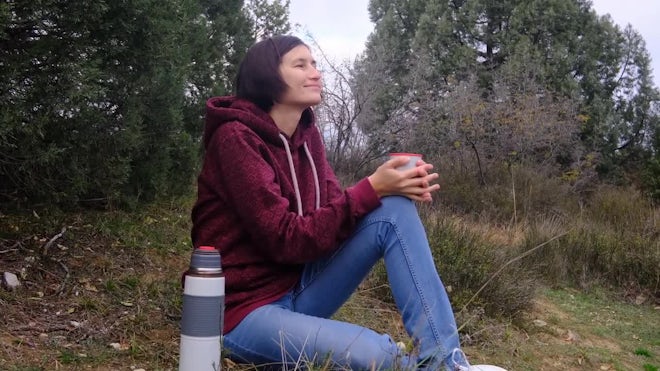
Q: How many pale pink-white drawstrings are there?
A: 2